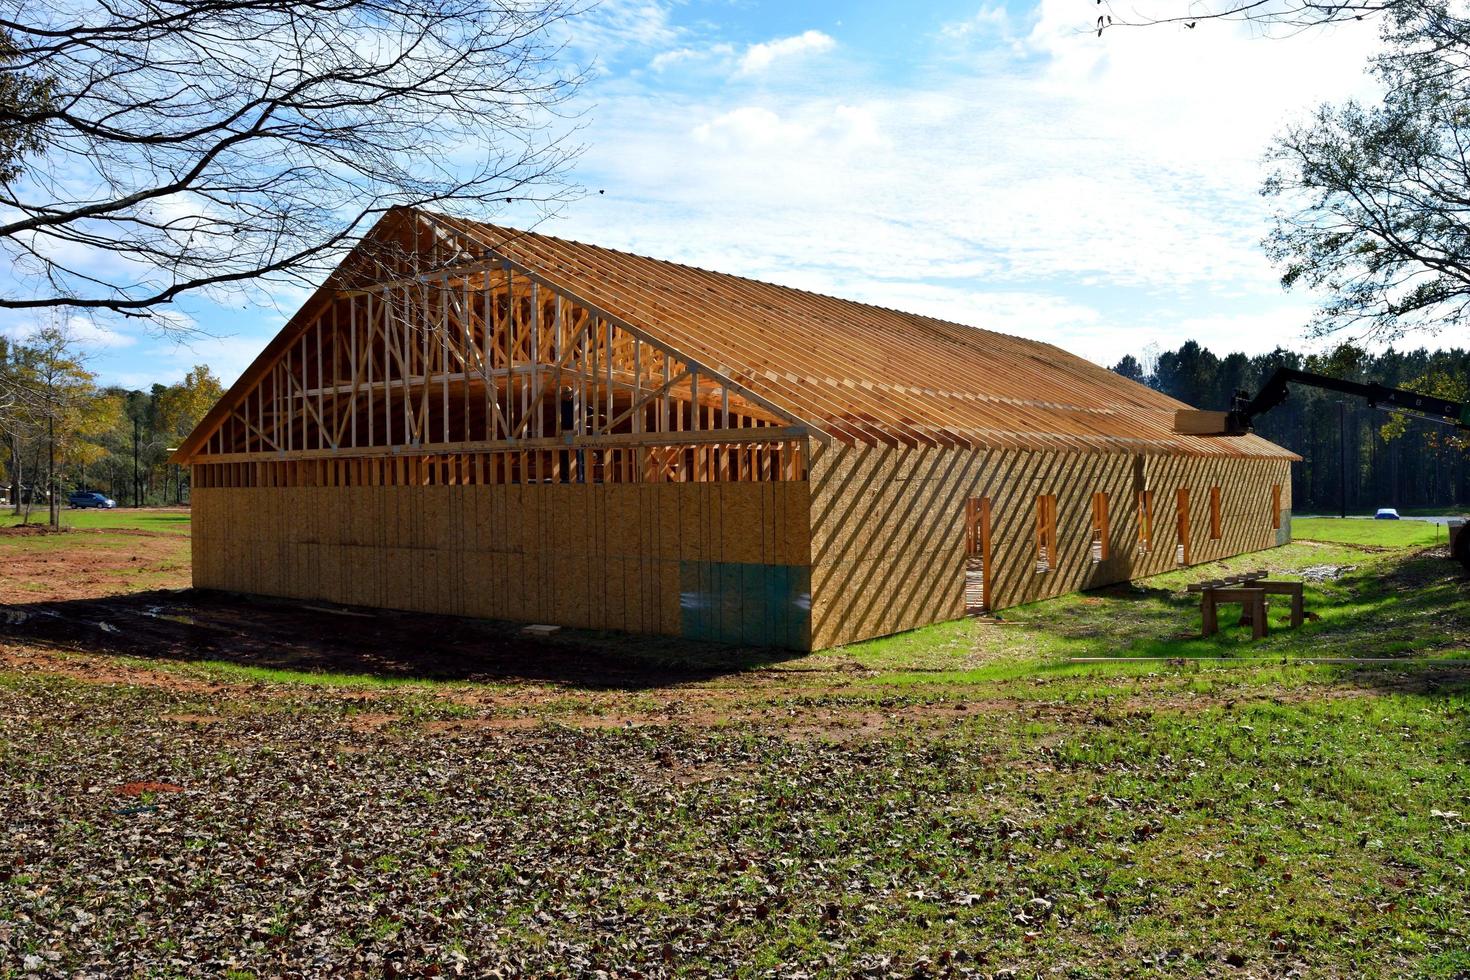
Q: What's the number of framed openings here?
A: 7